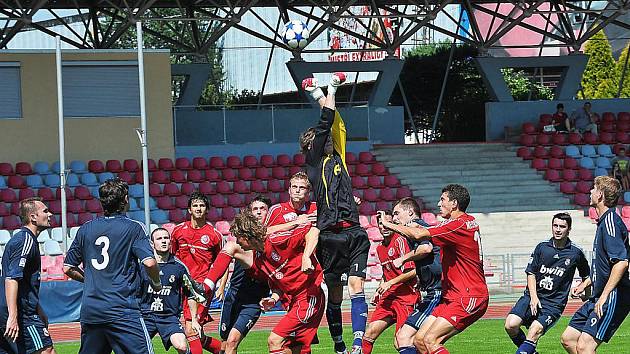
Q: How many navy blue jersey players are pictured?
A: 7